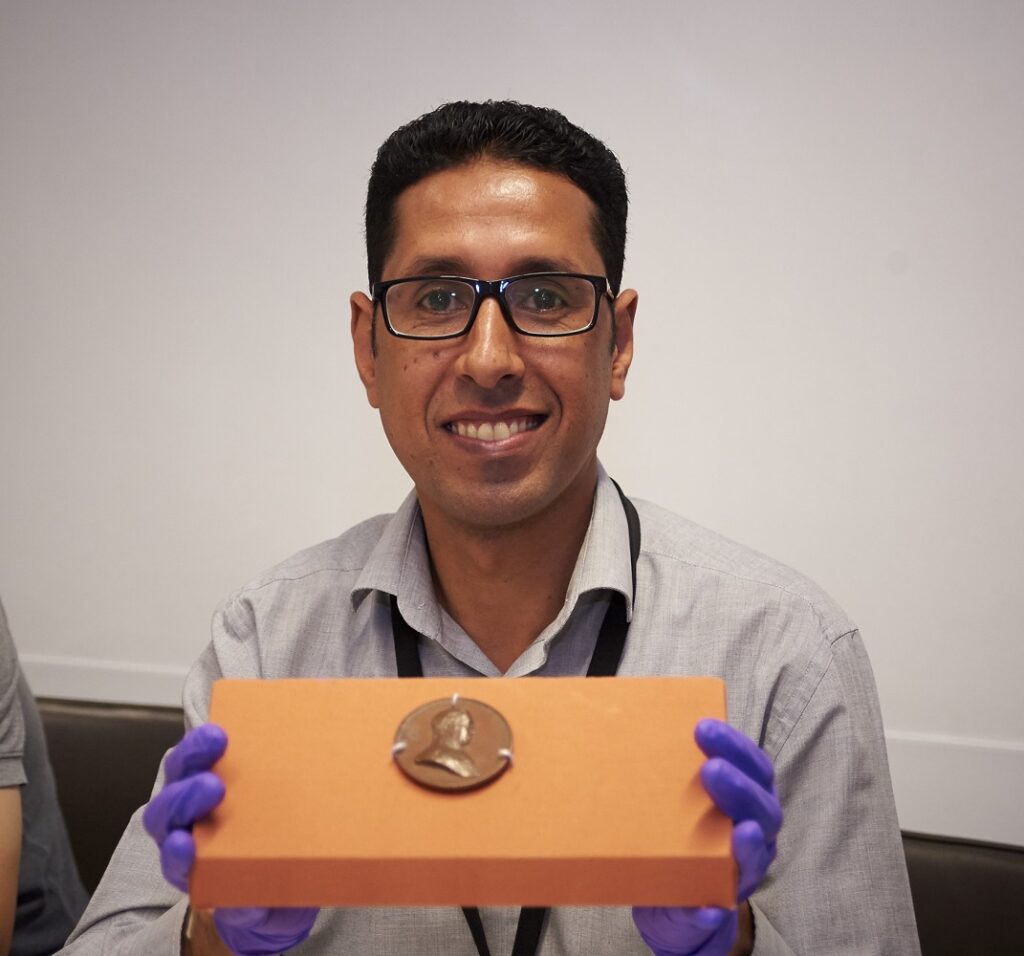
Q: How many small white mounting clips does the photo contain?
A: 3